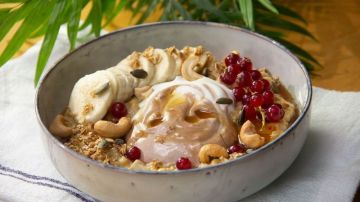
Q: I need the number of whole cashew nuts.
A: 5